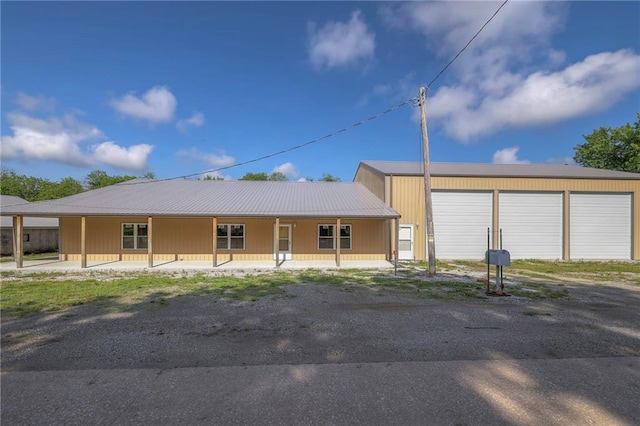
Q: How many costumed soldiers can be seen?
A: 0